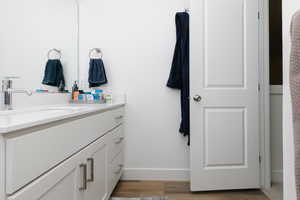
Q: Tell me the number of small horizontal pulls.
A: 3